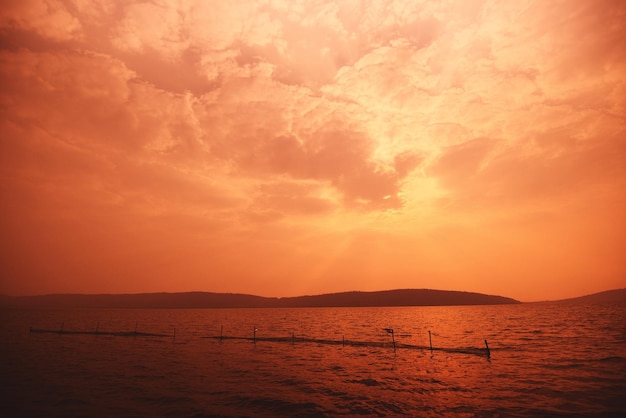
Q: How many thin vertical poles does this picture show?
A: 12